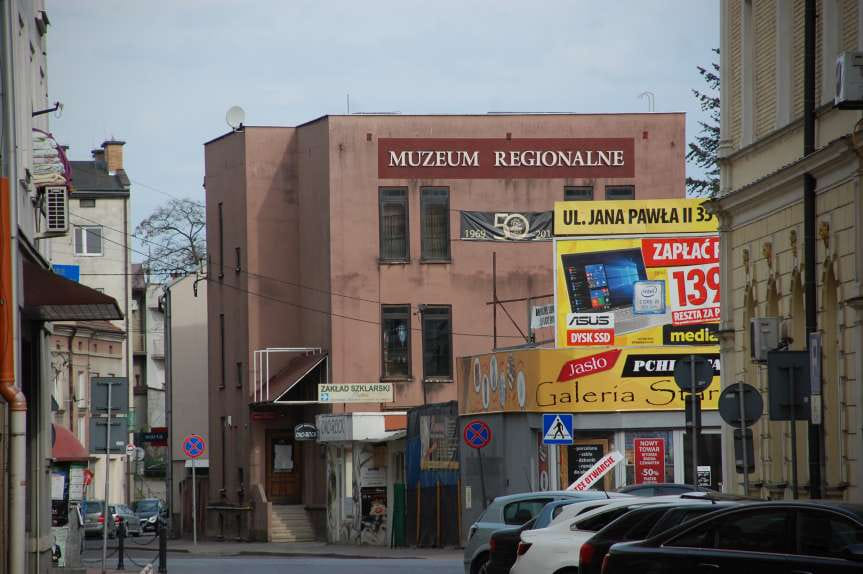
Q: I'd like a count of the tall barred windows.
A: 4